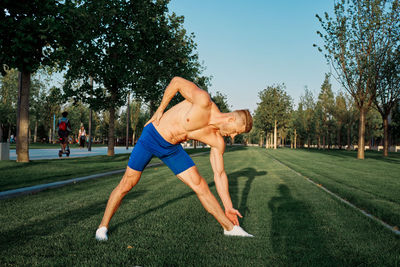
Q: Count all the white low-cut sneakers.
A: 2